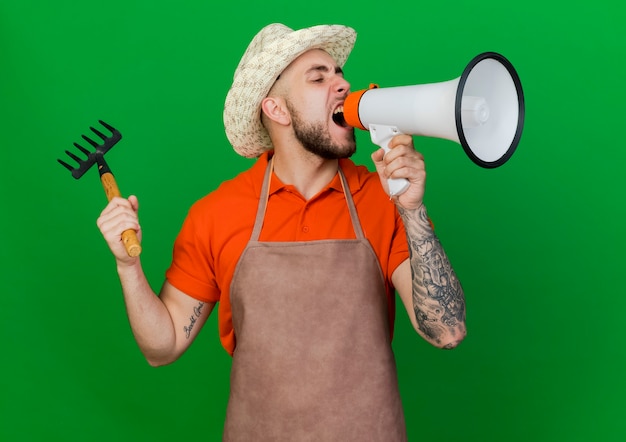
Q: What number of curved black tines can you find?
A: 6